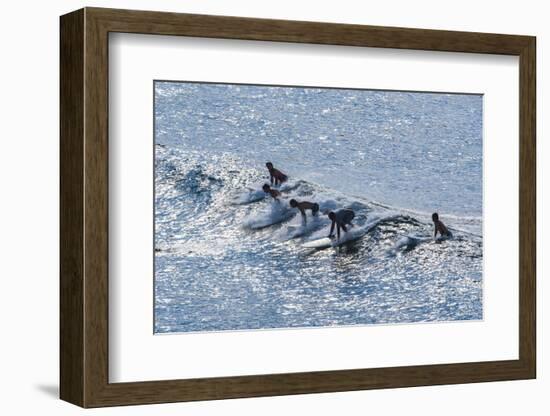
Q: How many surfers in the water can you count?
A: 5